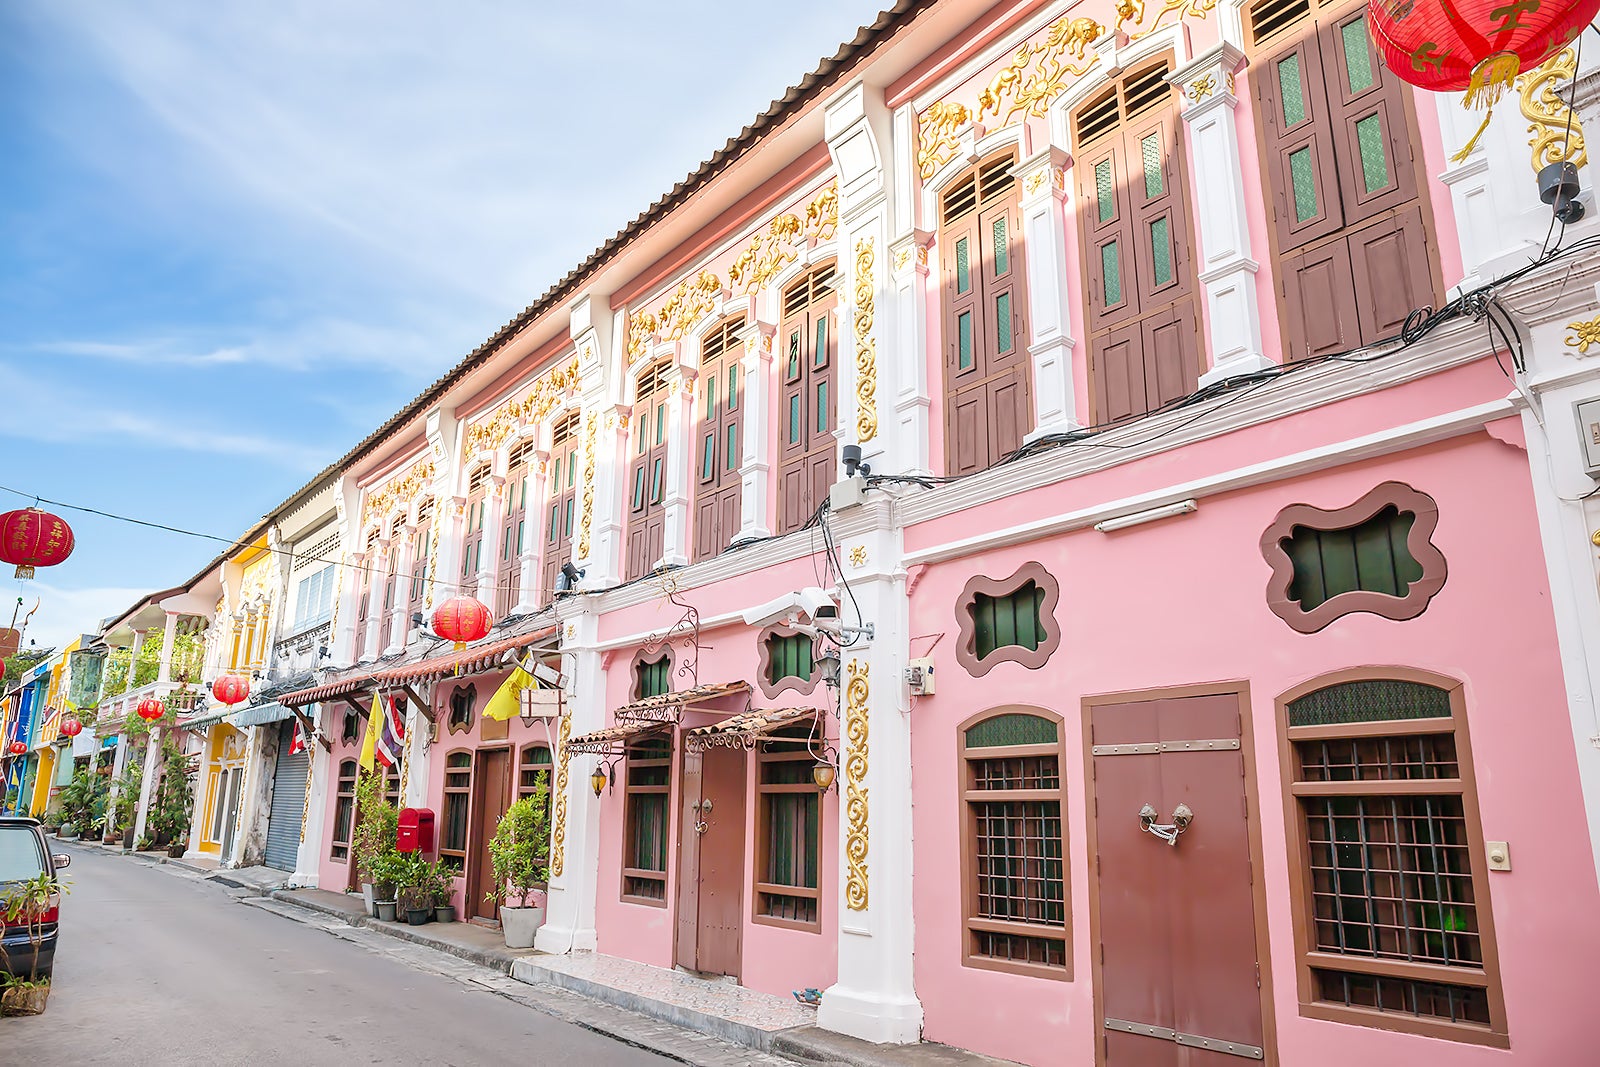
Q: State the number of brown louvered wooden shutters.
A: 12